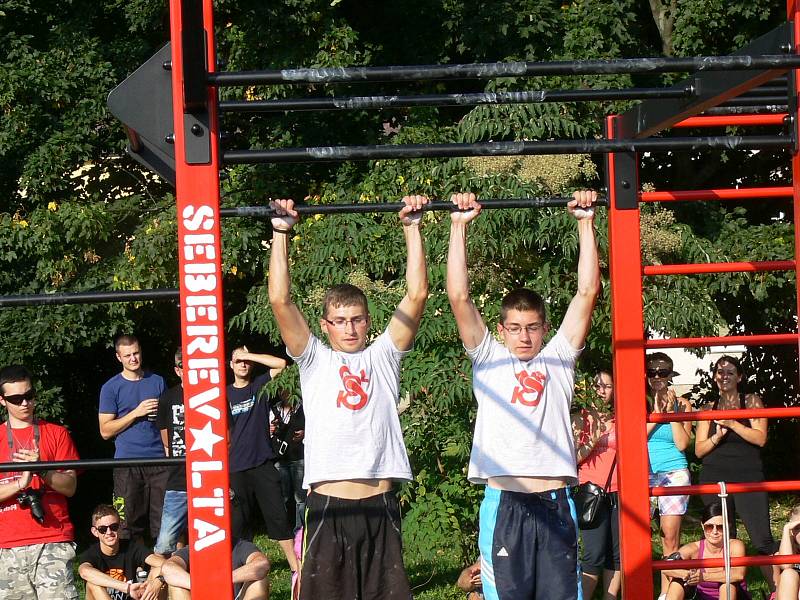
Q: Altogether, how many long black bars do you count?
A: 6